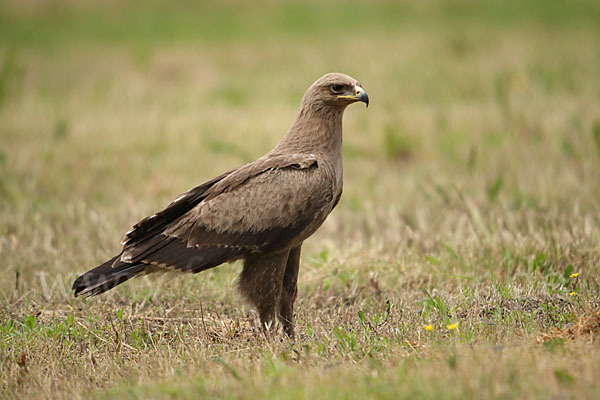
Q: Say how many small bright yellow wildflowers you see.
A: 4